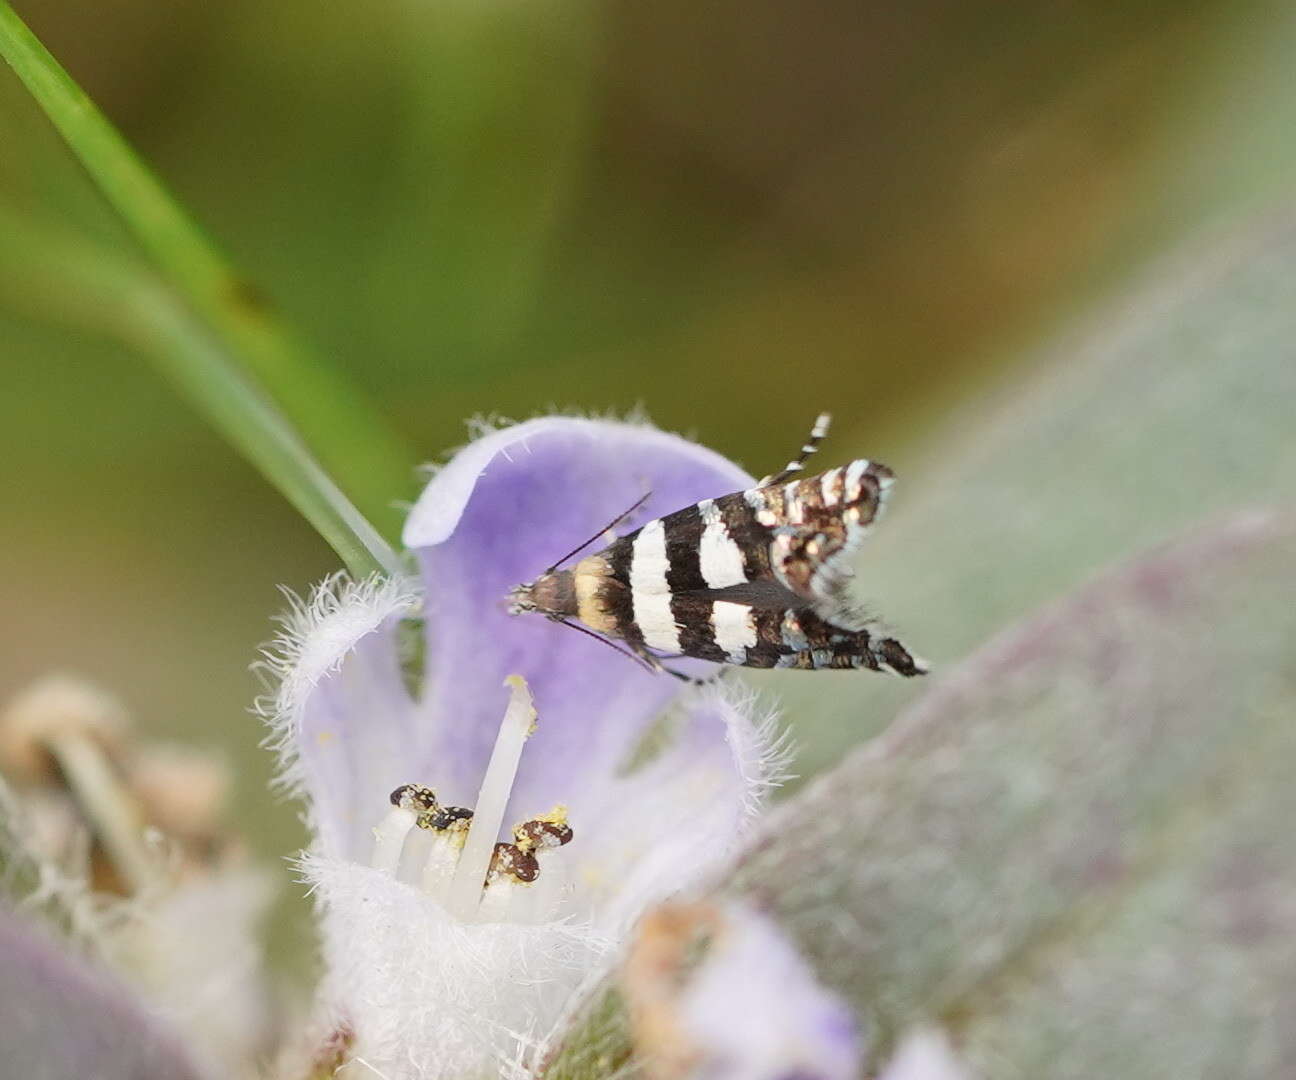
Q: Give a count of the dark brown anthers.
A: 4